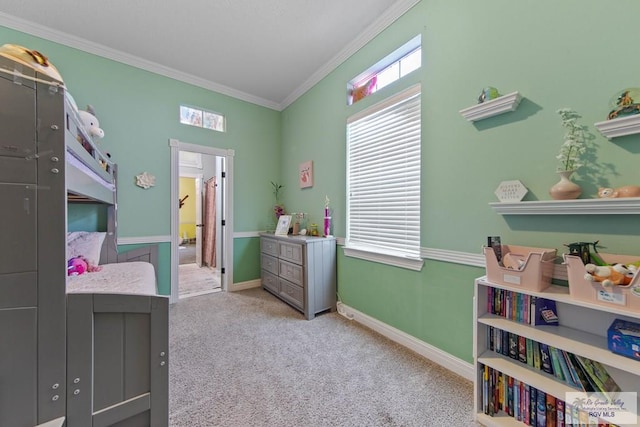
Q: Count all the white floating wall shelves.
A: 3